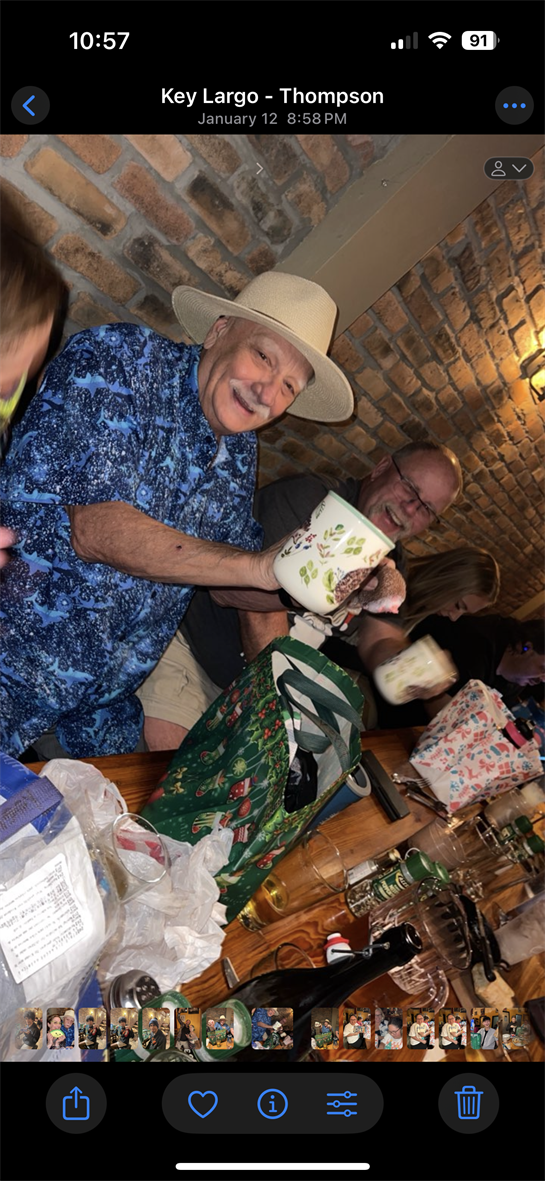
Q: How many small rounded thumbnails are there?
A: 15